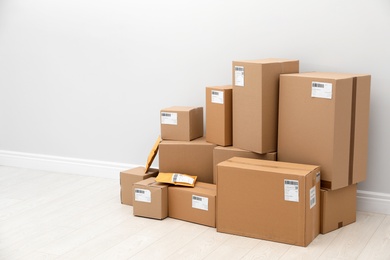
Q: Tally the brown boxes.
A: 11